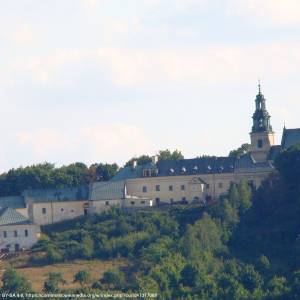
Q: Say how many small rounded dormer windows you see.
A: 6